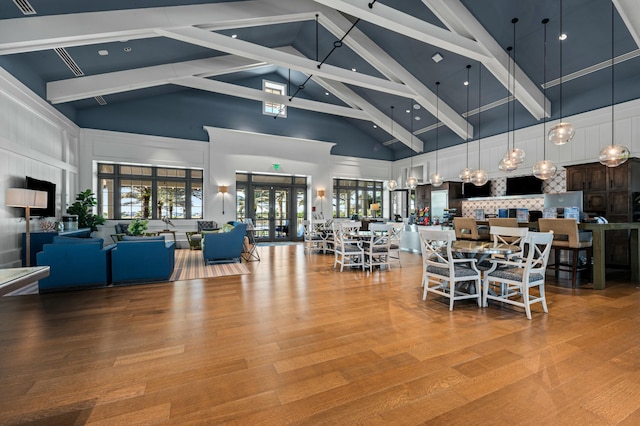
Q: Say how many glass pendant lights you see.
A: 10